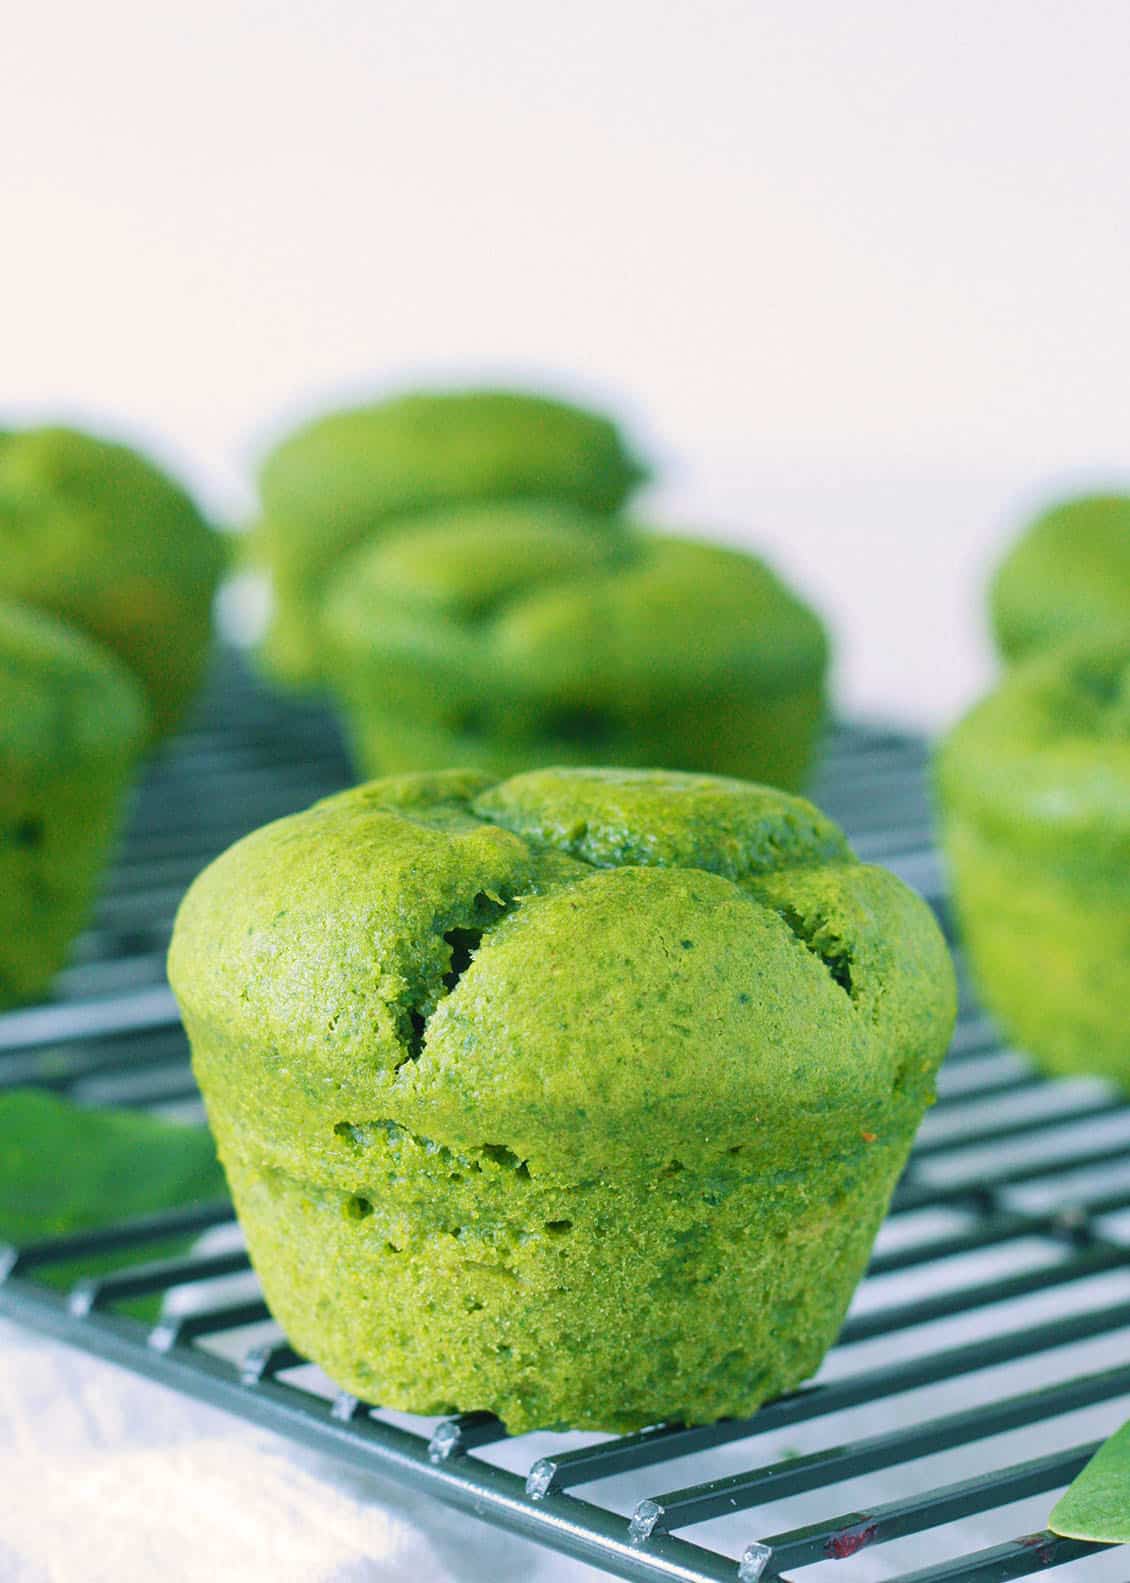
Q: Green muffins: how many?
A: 7